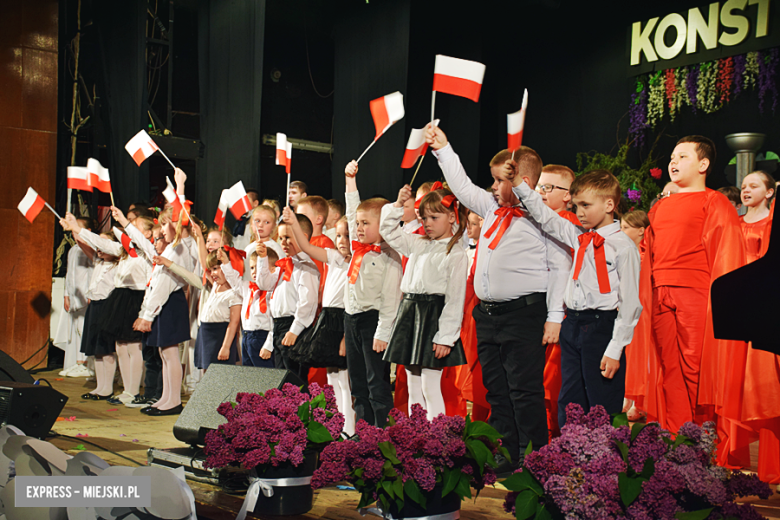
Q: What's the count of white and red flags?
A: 13